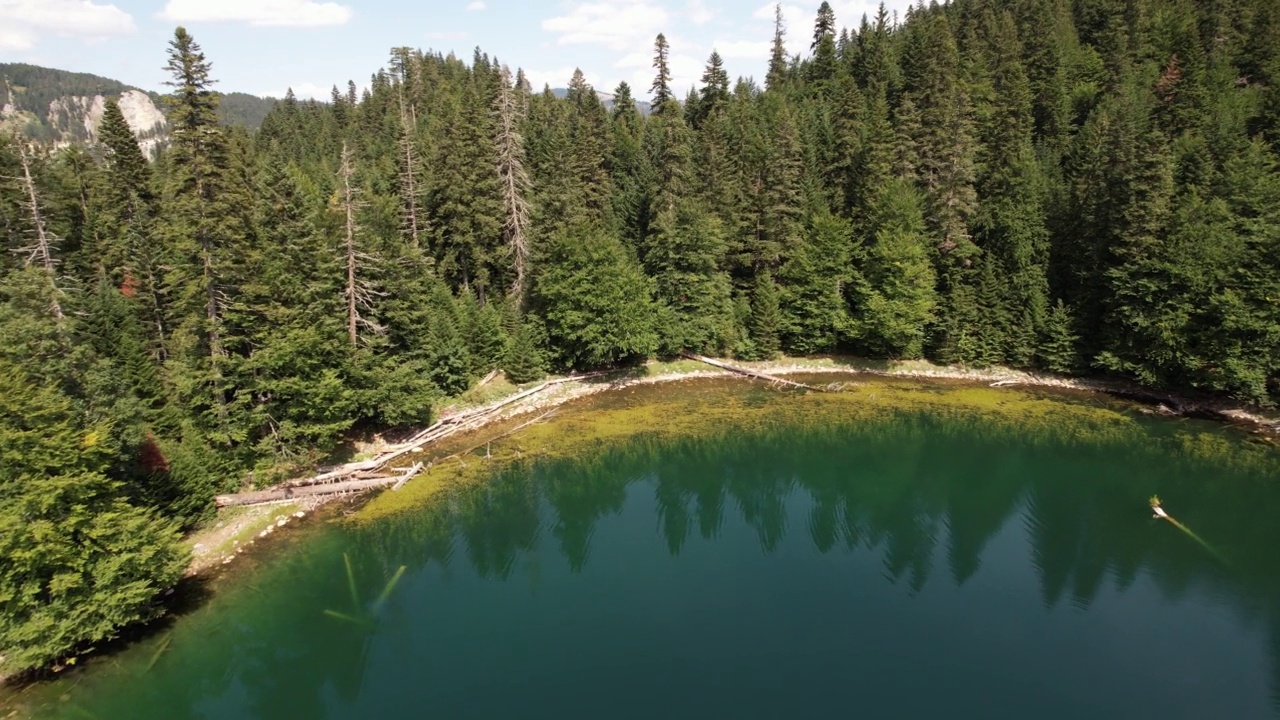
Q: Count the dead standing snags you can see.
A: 4